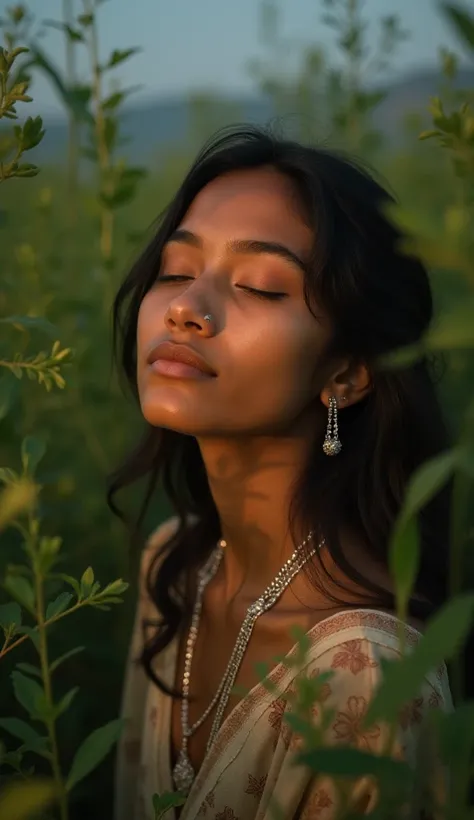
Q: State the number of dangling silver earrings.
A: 1